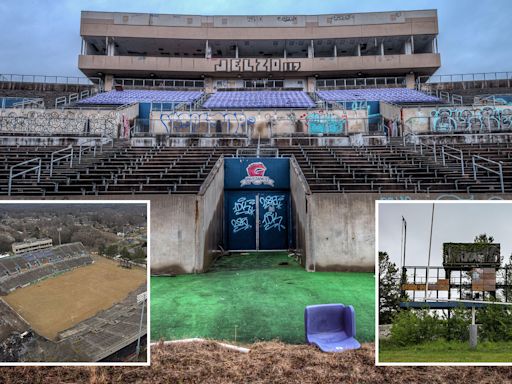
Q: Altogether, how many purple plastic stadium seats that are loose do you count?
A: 1